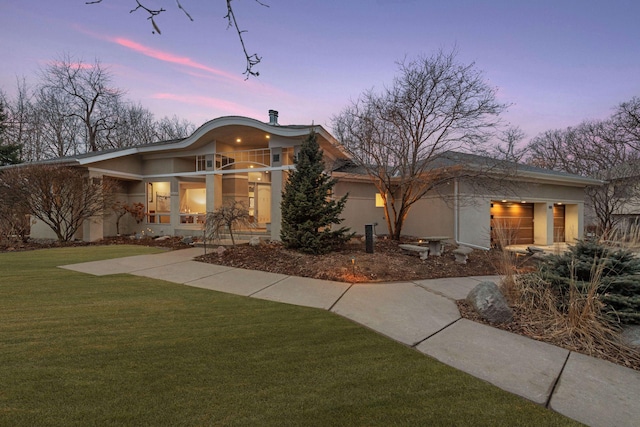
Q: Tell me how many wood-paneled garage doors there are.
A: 2